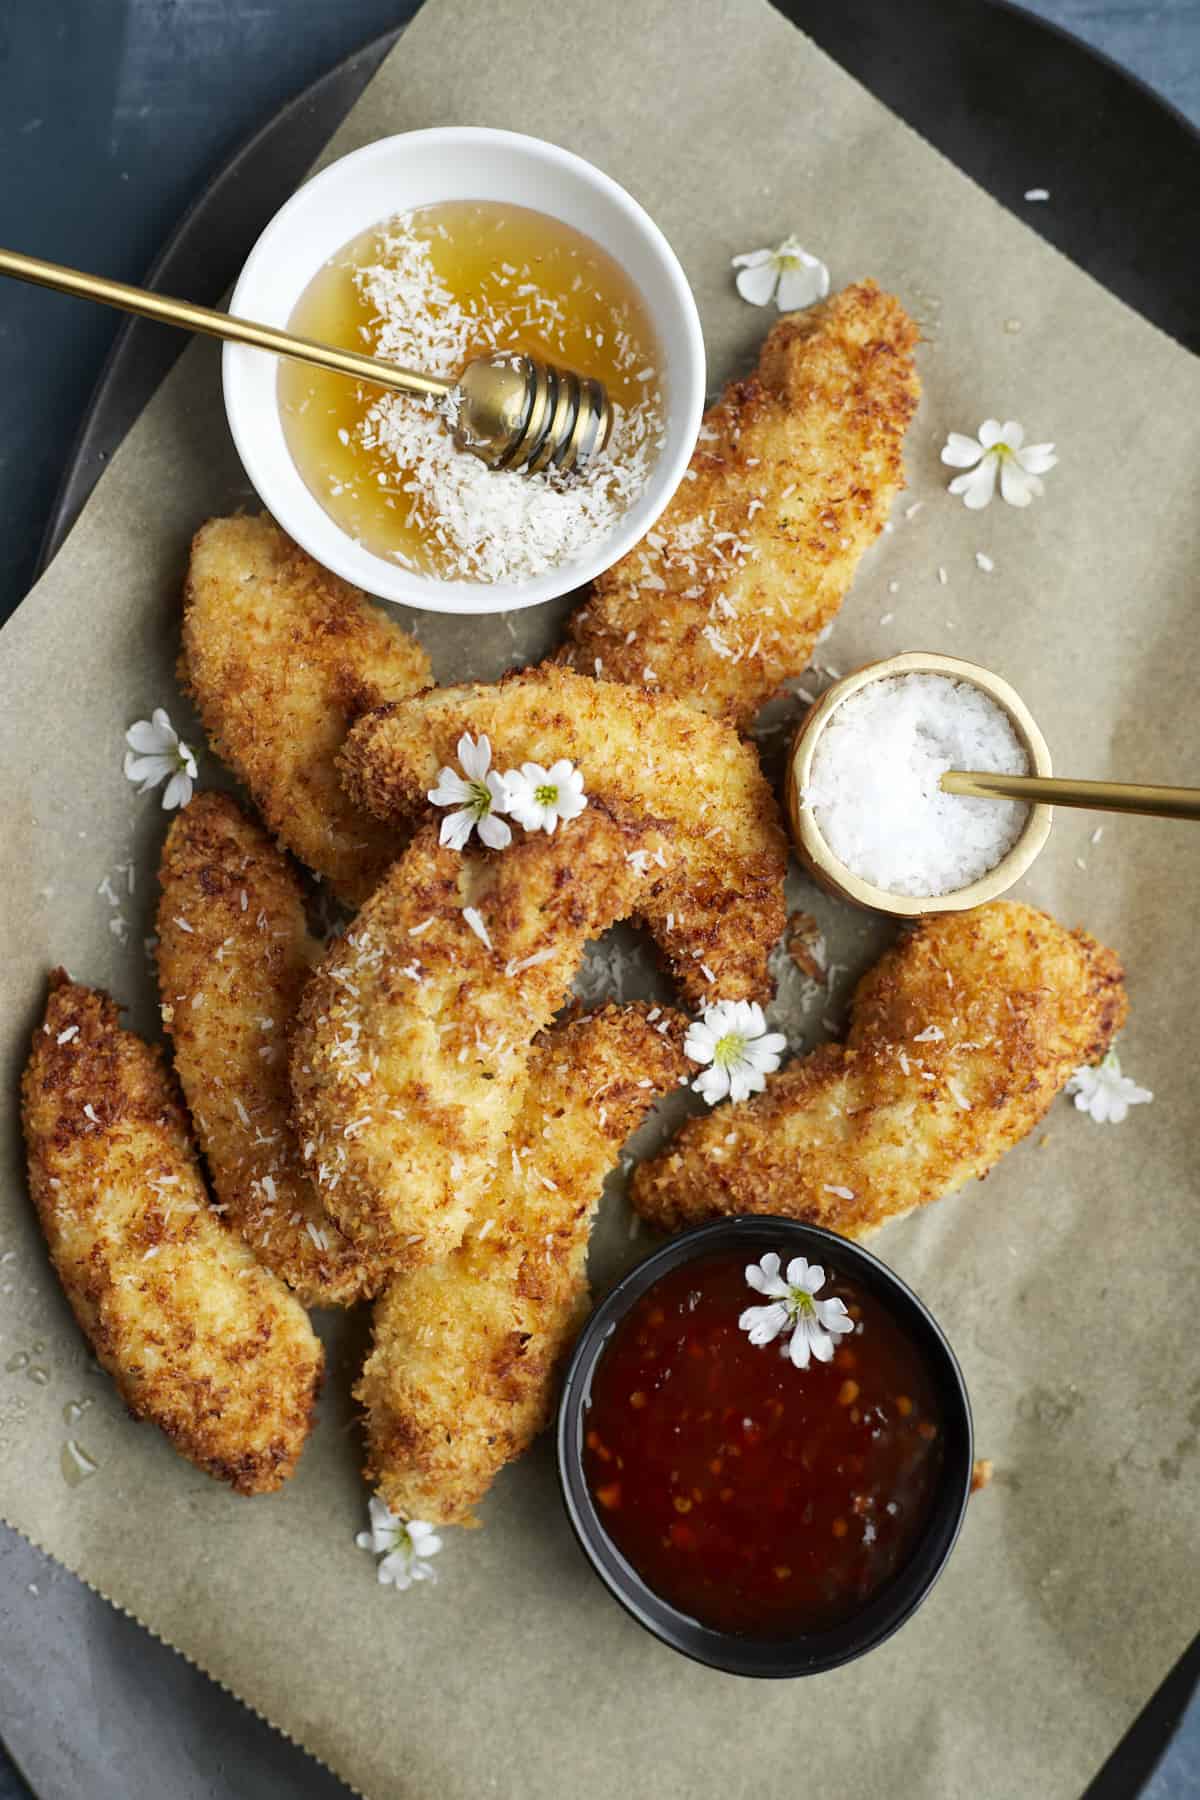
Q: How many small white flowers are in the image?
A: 9